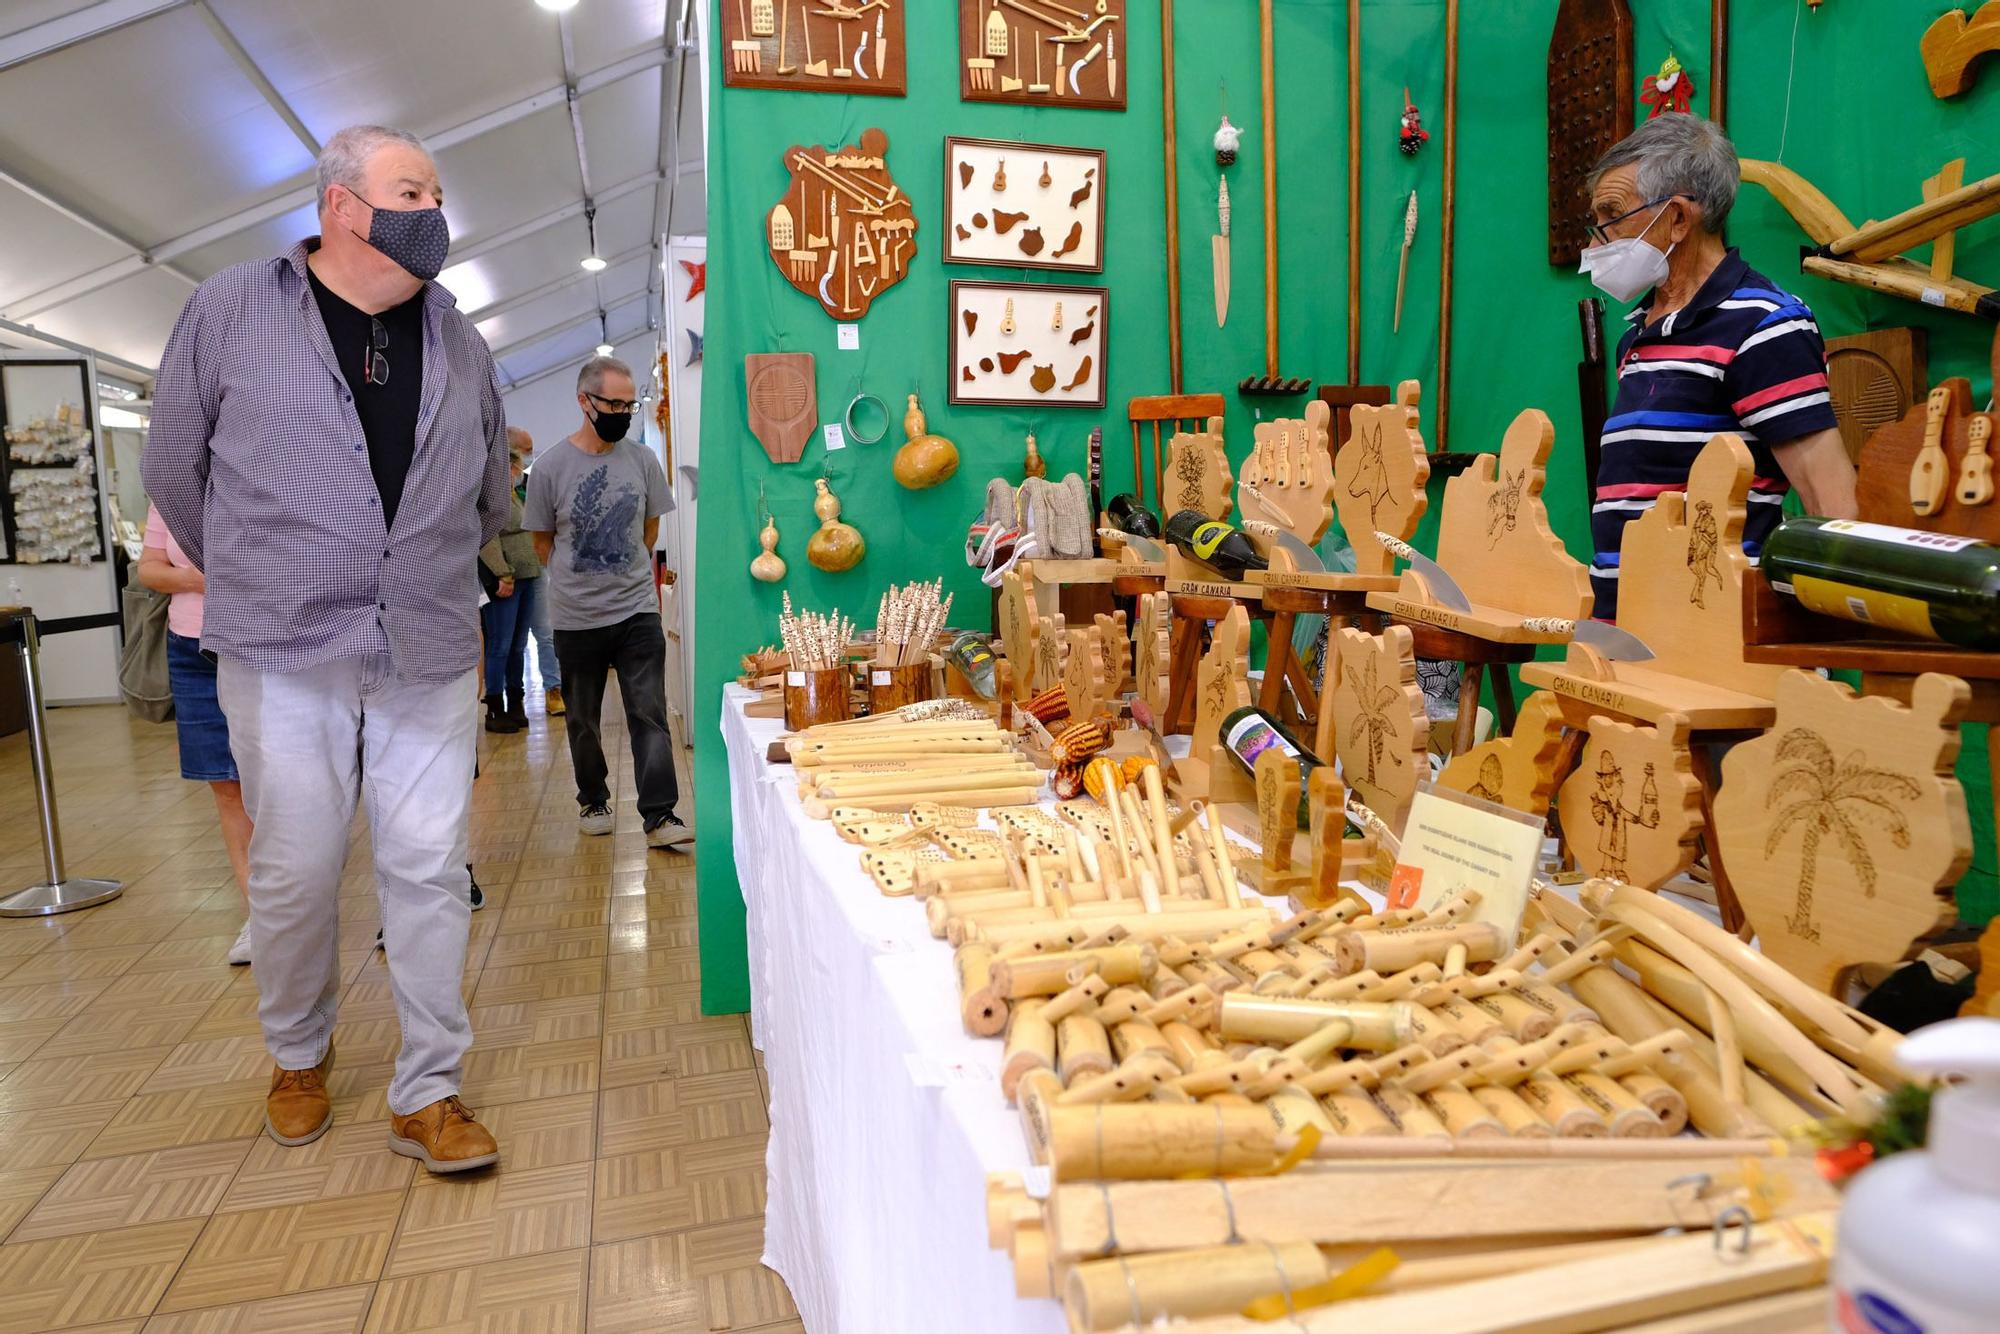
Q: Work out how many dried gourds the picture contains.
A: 4